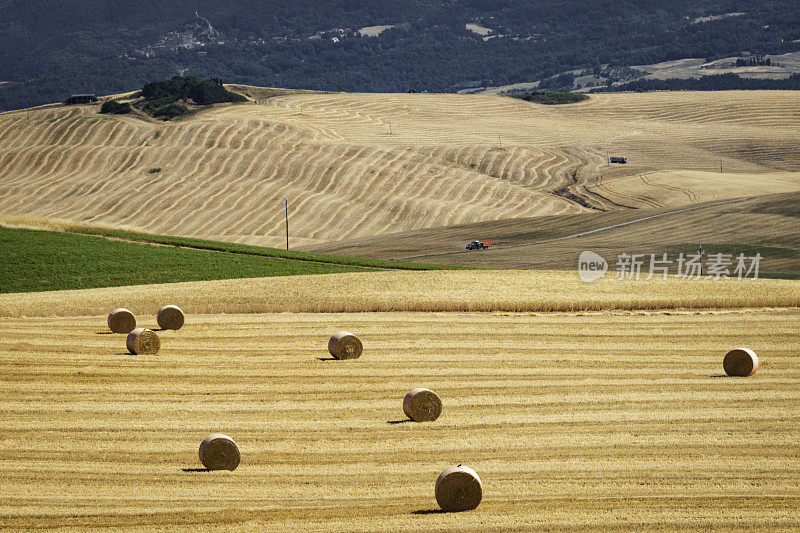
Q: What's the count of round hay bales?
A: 8